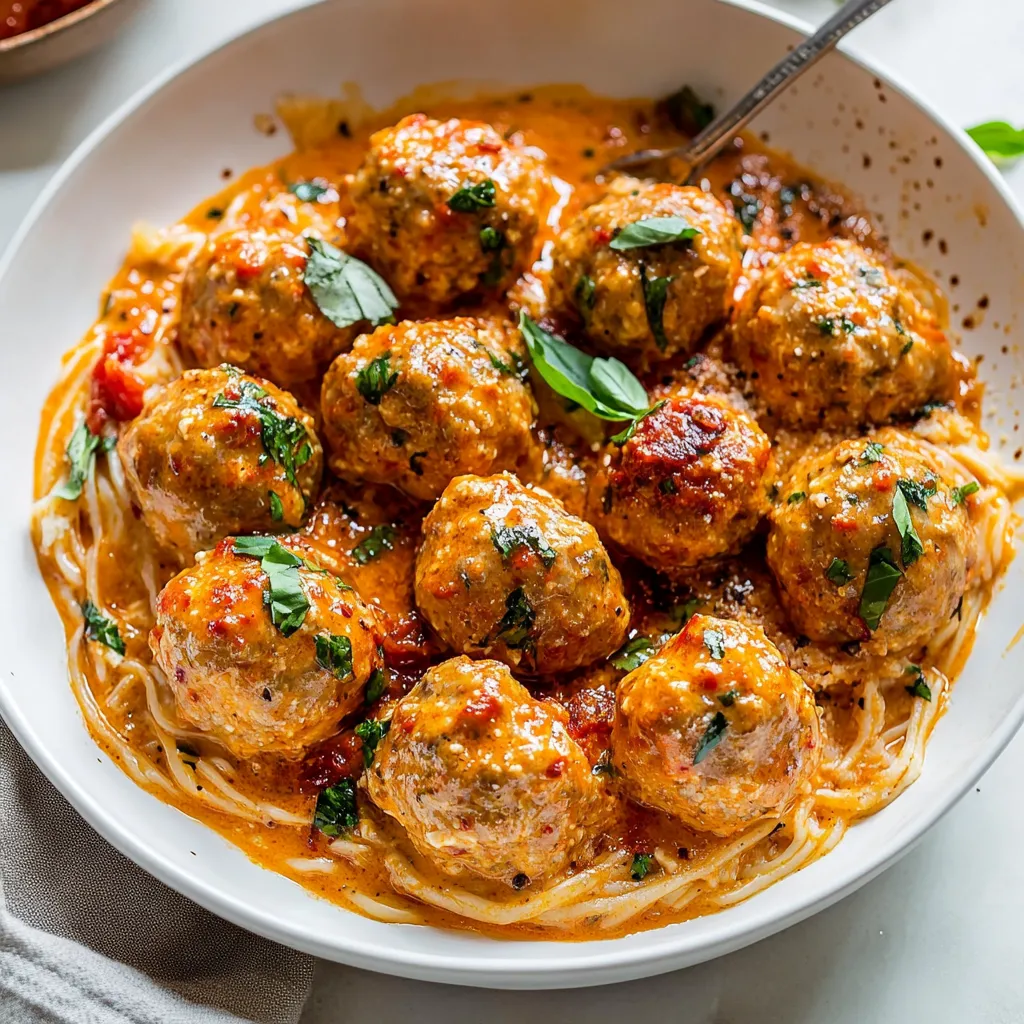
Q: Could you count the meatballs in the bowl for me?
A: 12